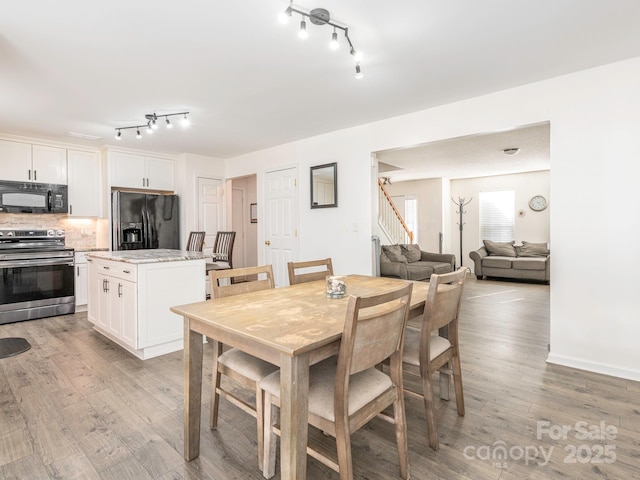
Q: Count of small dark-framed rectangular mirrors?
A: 1